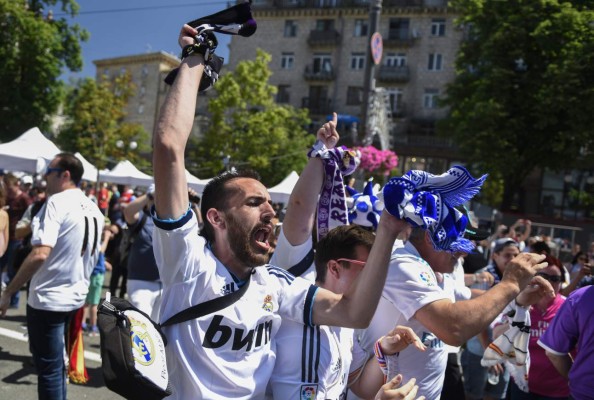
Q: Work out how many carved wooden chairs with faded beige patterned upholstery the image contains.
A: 0